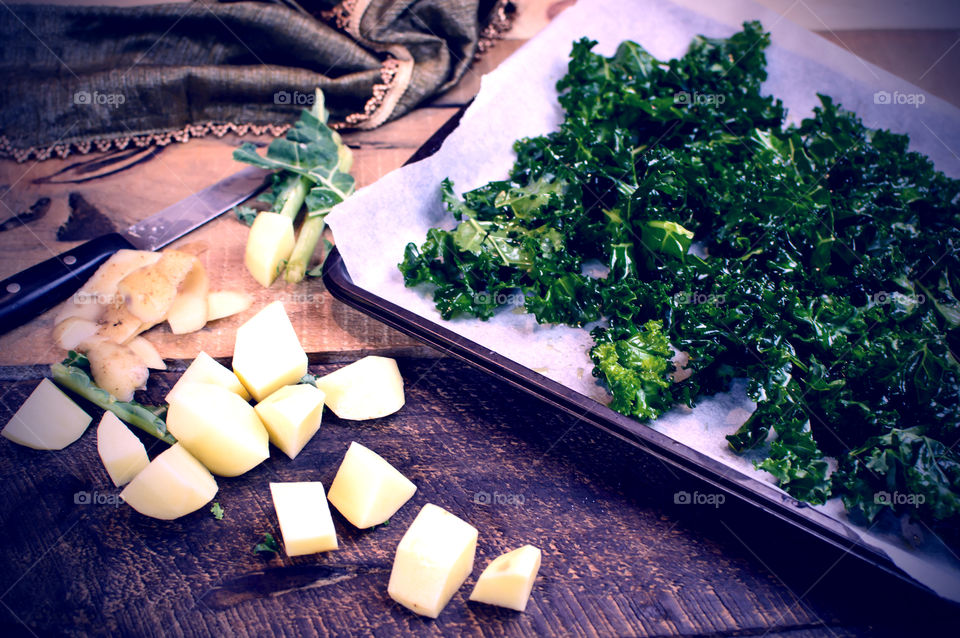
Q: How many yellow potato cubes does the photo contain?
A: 13